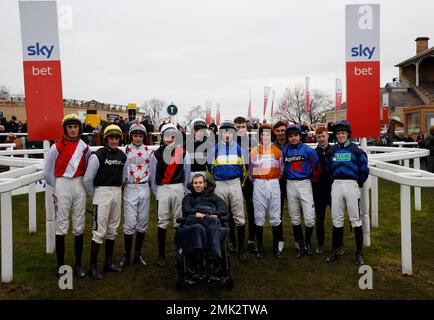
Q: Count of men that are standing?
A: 12